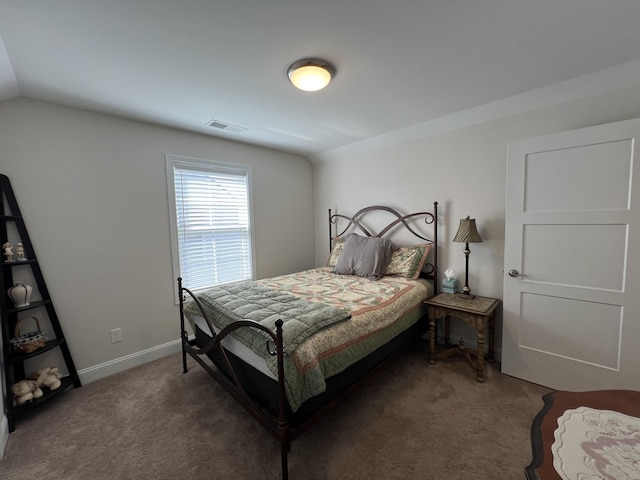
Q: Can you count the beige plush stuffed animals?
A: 2